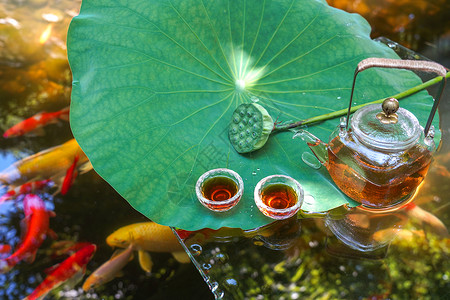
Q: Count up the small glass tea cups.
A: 2